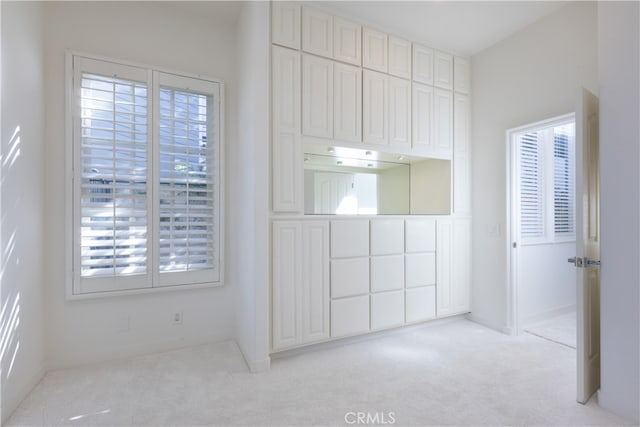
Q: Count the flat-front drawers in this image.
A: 9